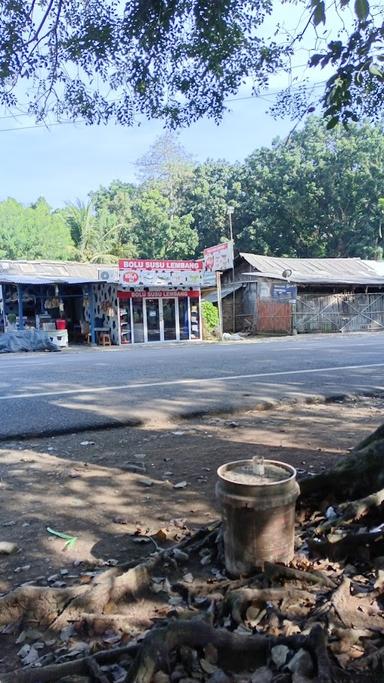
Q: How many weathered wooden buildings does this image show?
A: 1